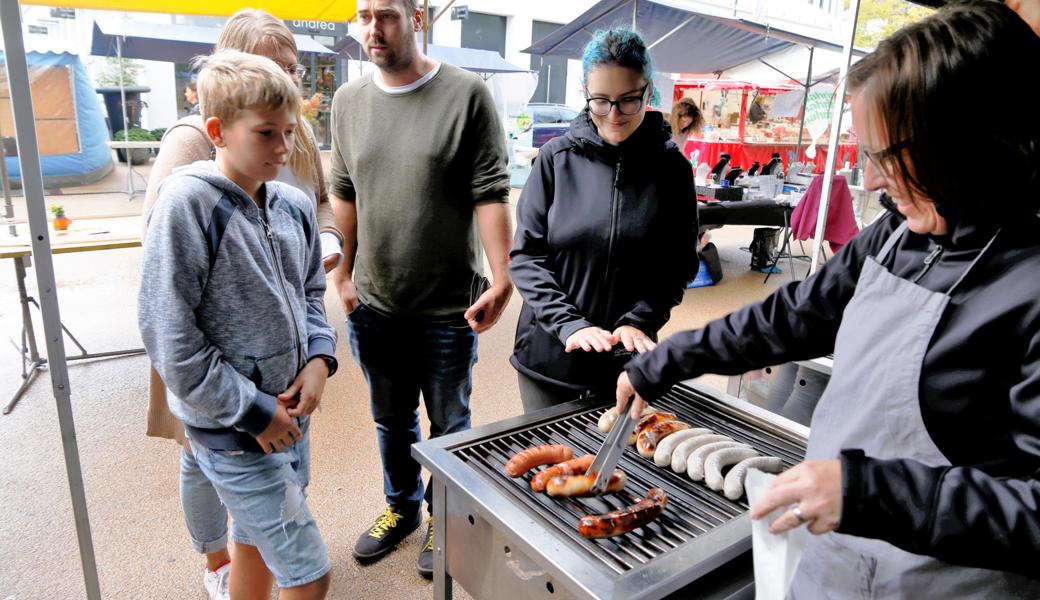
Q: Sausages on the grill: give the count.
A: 12